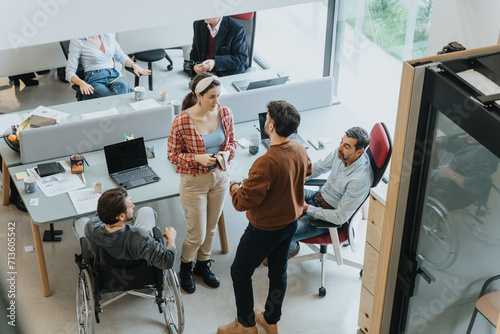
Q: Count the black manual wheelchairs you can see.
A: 1